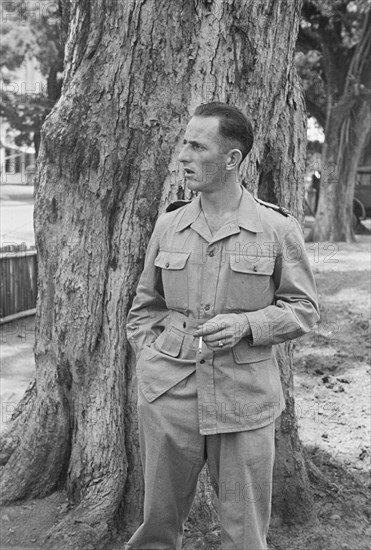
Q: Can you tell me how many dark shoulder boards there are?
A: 2